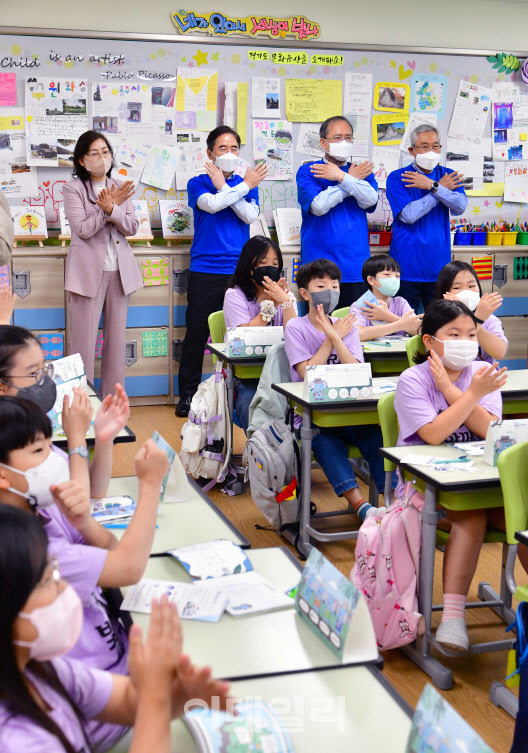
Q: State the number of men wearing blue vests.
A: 3